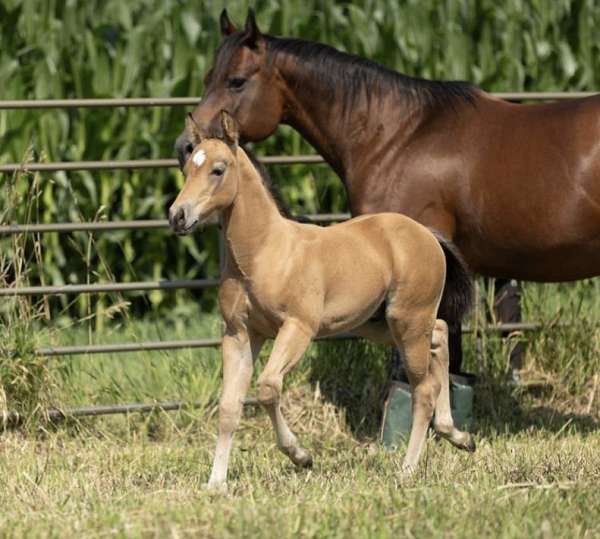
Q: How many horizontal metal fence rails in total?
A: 6